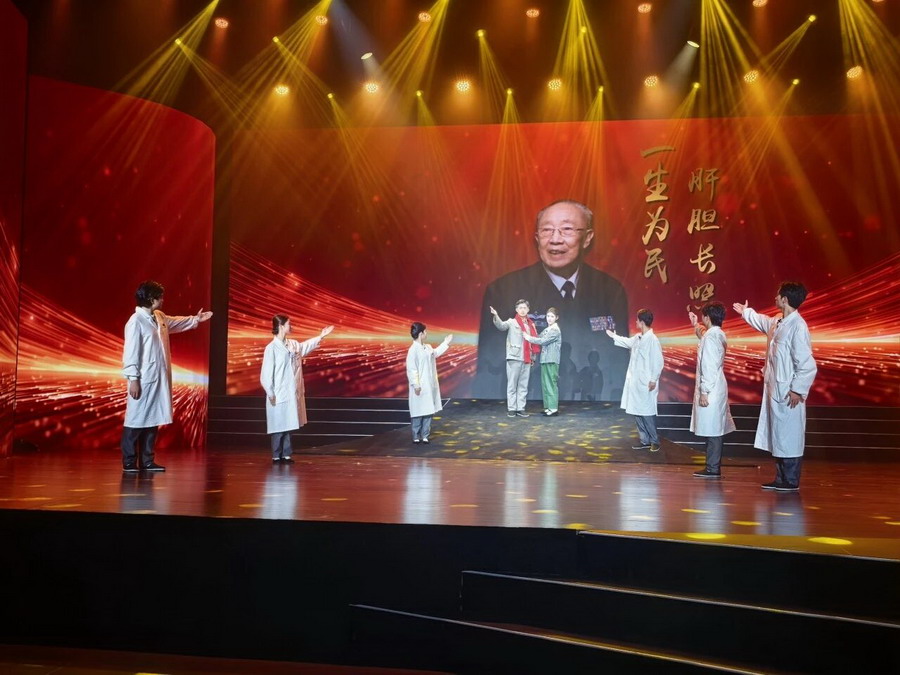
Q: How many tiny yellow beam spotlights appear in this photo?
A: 11